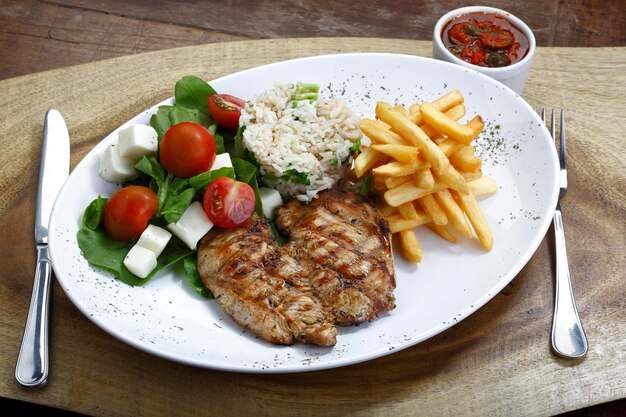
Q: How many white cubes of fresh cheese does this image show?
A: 7